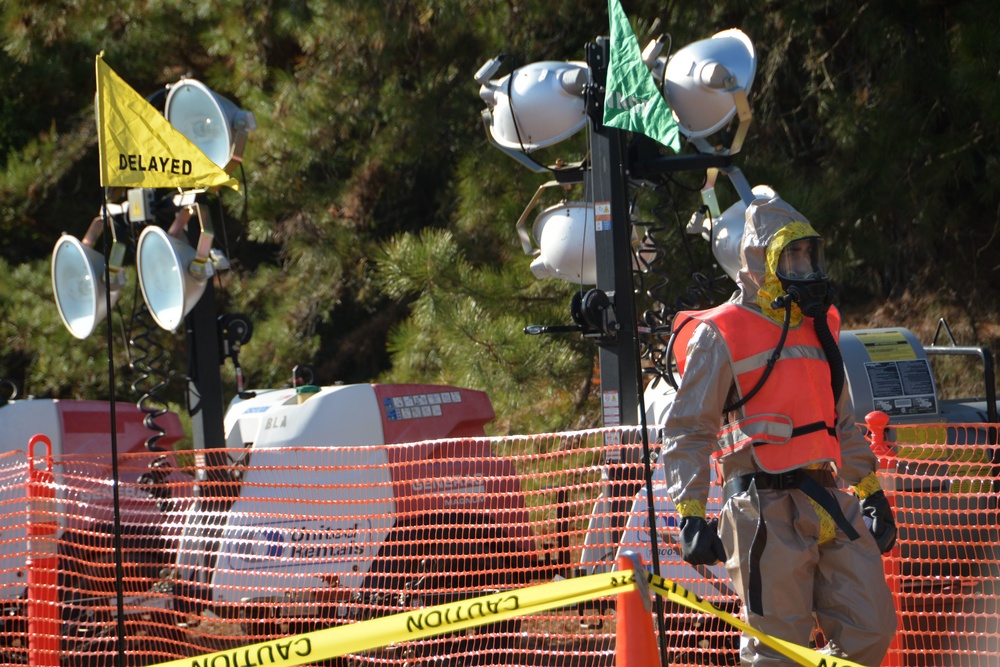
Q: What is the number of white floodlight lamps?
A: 7